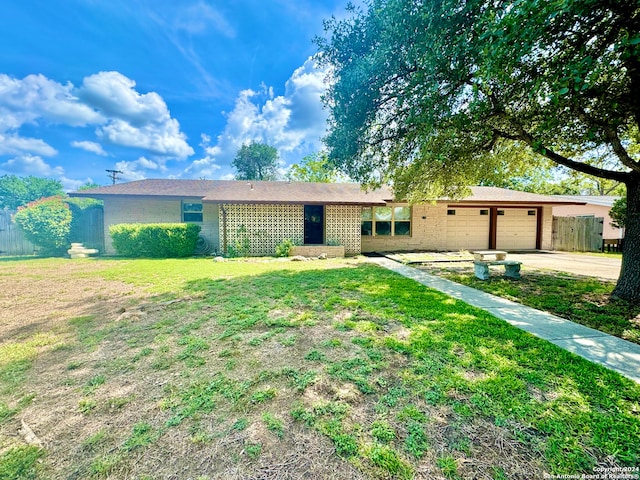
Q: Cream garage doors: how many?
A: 2